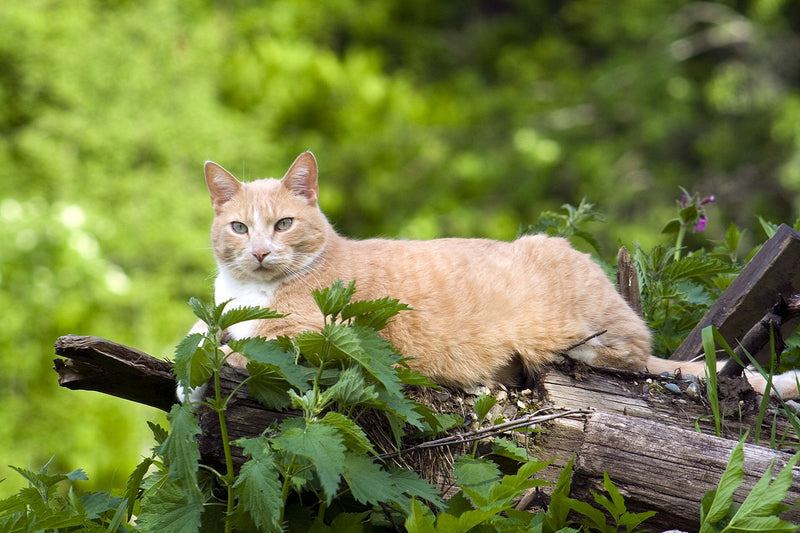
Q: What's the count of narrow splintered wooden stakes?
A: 1